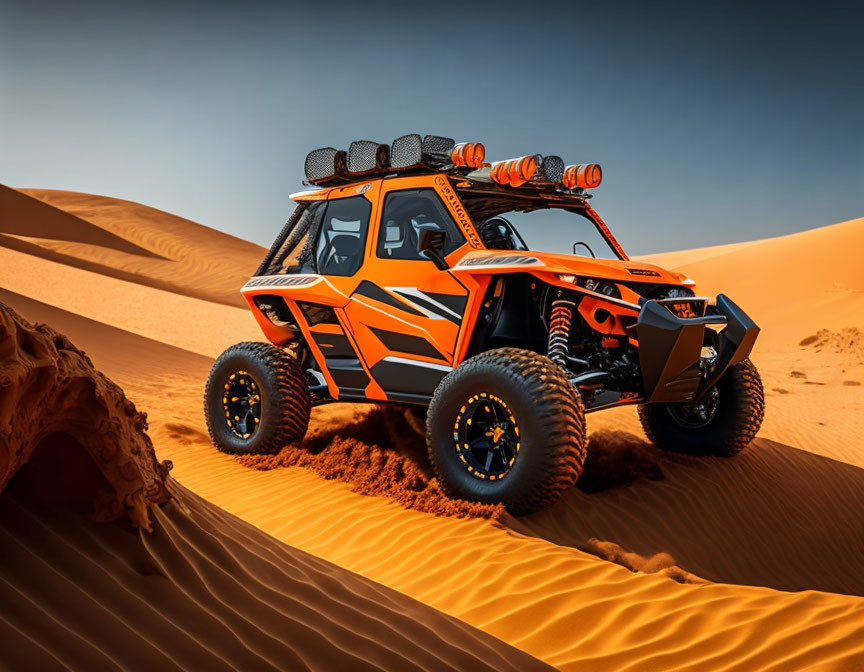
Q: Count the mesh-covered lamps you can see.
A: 5